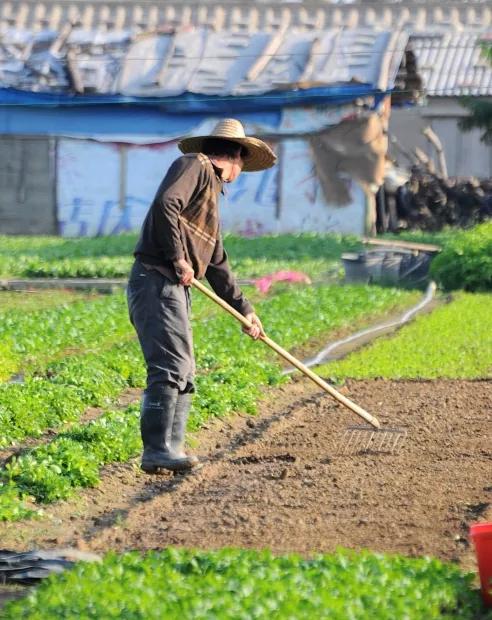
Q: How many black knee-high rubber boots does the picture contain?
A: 2